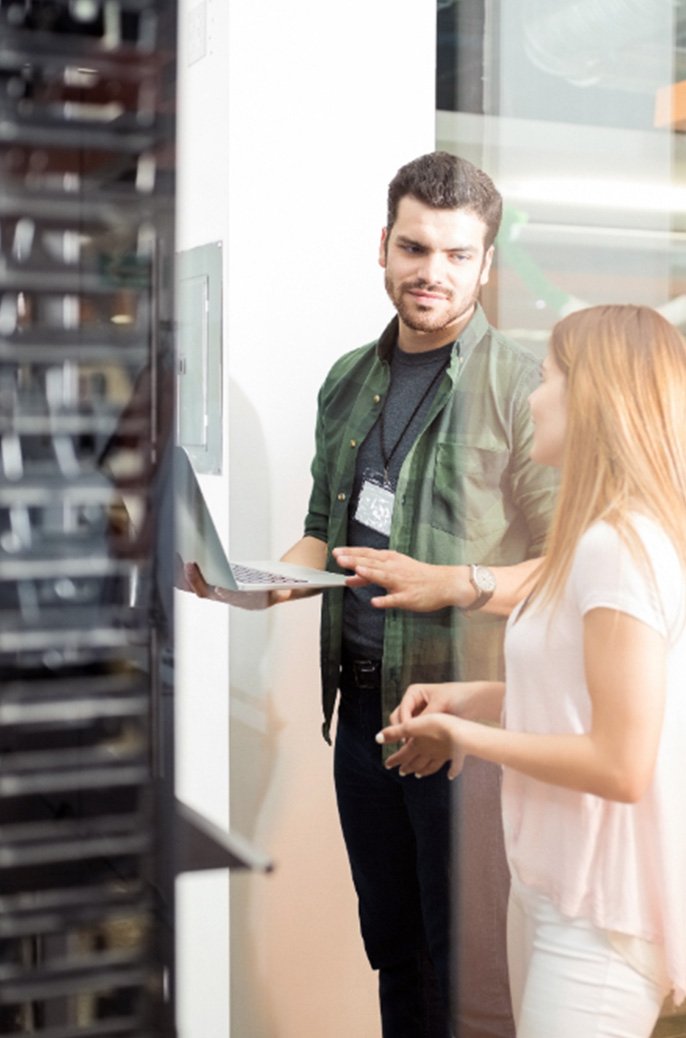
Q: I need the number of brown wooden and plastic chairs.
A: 0